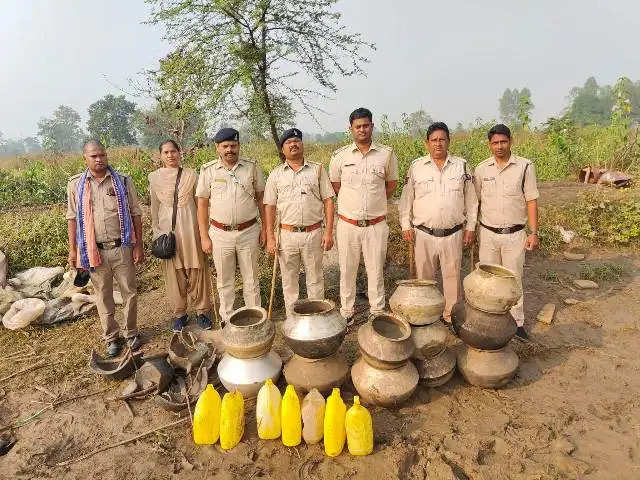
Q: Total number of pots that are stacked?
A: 12